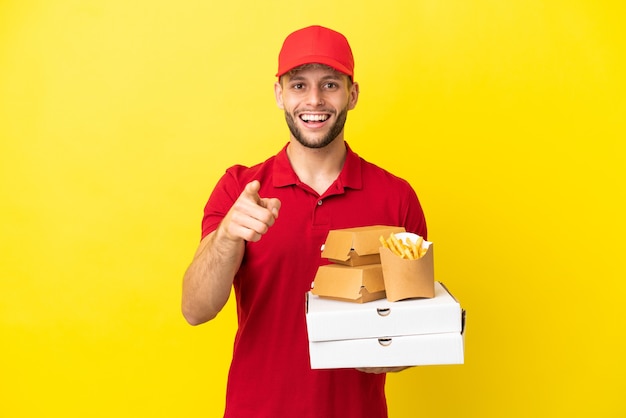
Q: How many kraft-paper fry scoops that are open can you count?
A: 1